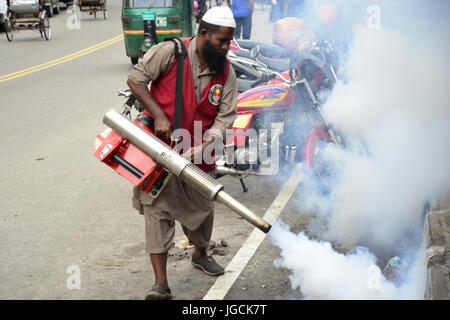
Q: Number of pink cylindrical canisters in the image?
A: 0